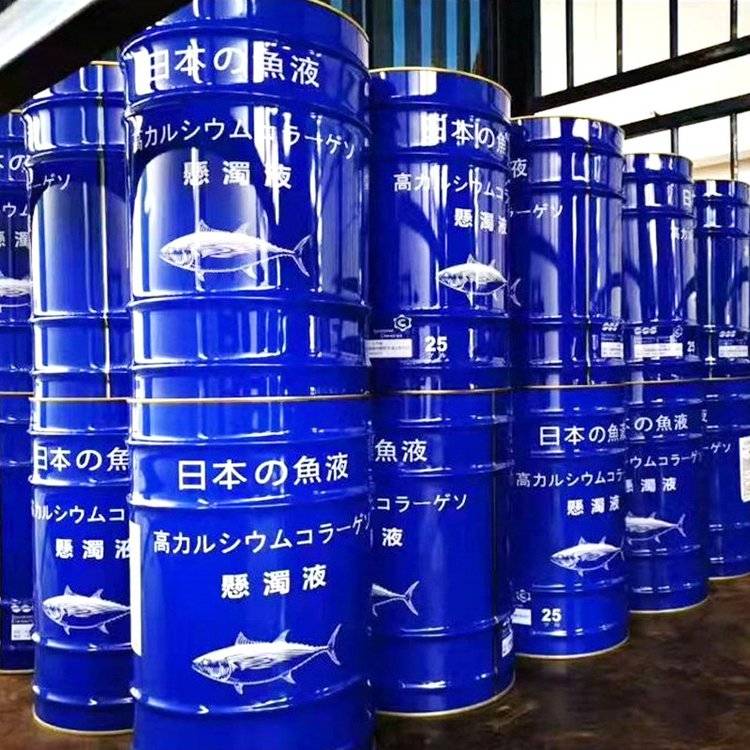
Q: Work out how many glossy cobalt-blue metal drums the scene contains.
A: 14